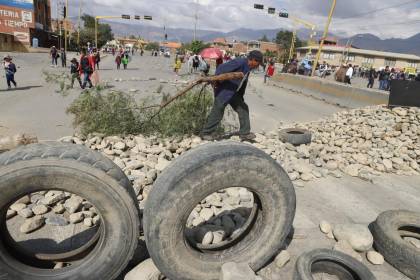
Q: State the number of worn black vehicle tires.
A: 5